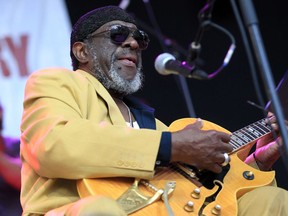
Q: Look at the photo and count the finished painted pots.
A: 0